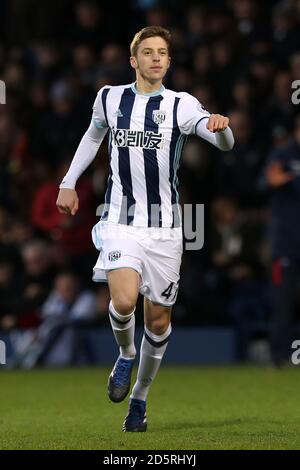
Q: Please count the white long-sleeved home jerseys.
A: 1